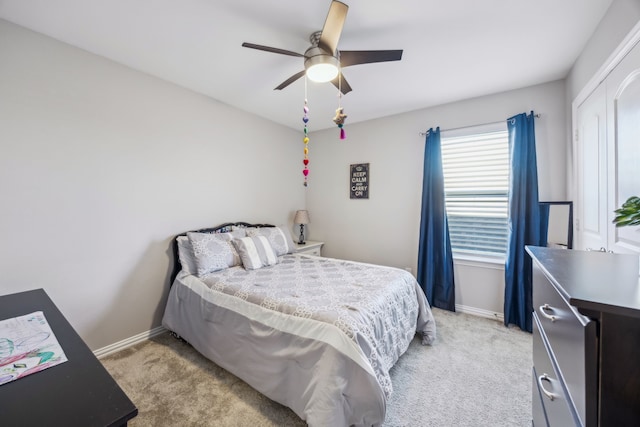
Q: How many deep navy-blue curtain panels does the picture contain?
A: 2